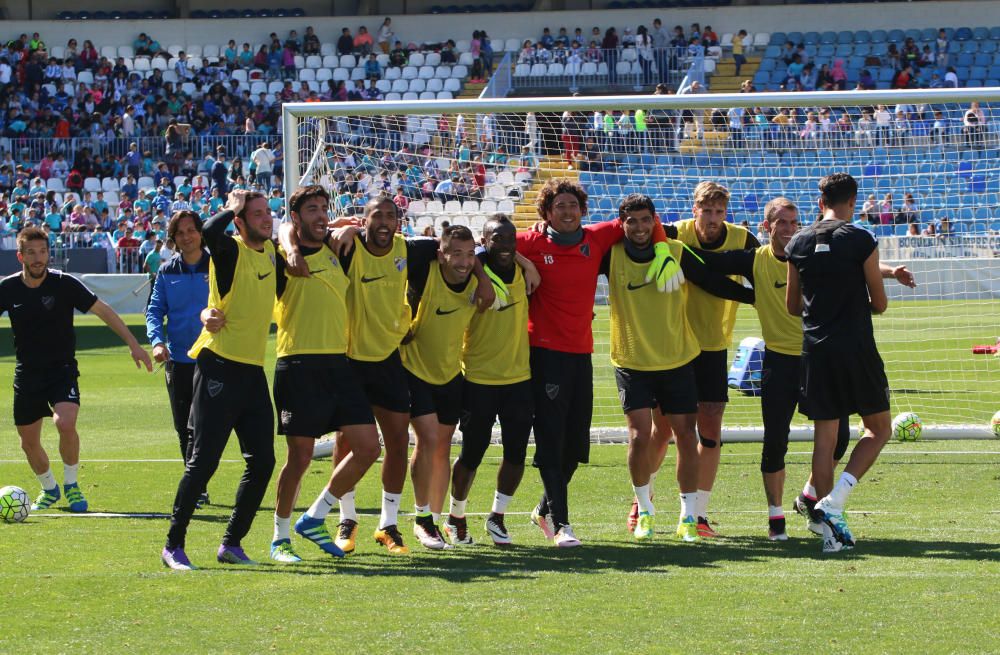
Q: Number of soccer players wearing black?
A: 2